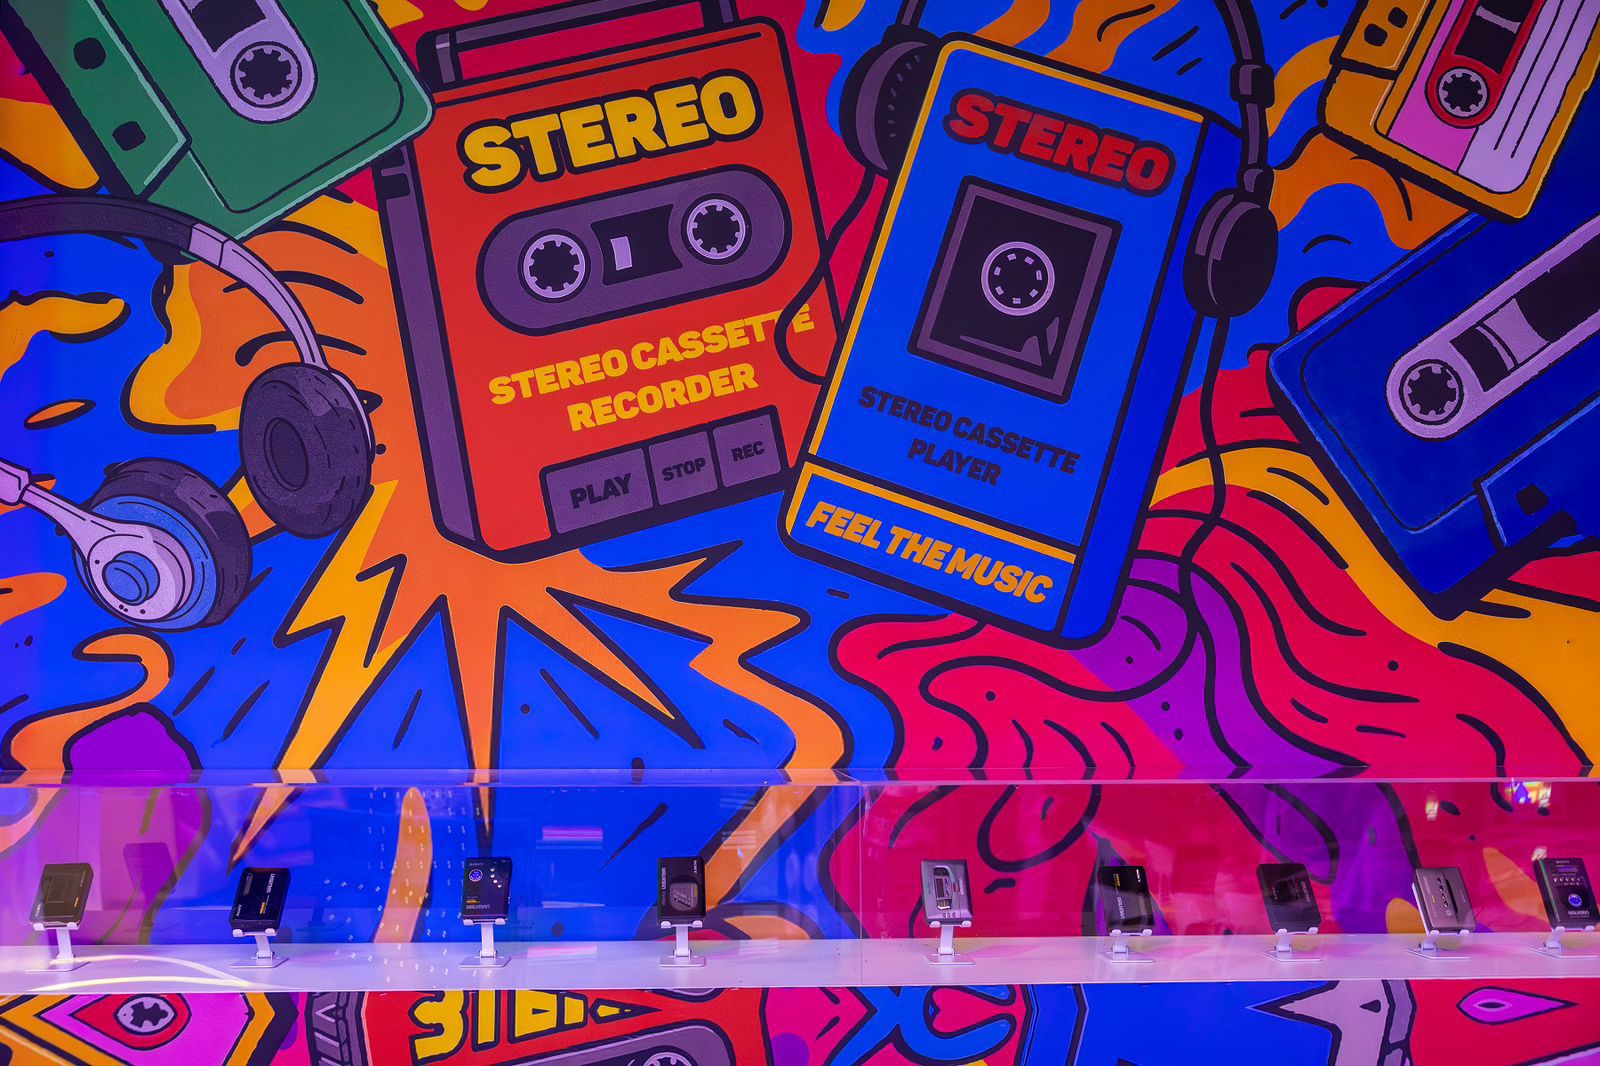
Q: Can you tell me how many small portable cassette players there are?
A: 9